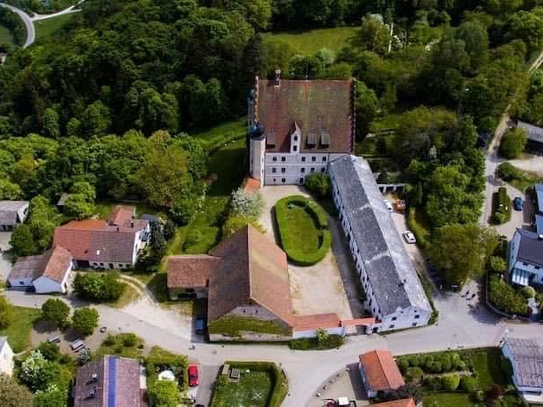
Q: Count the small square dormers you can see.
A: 3